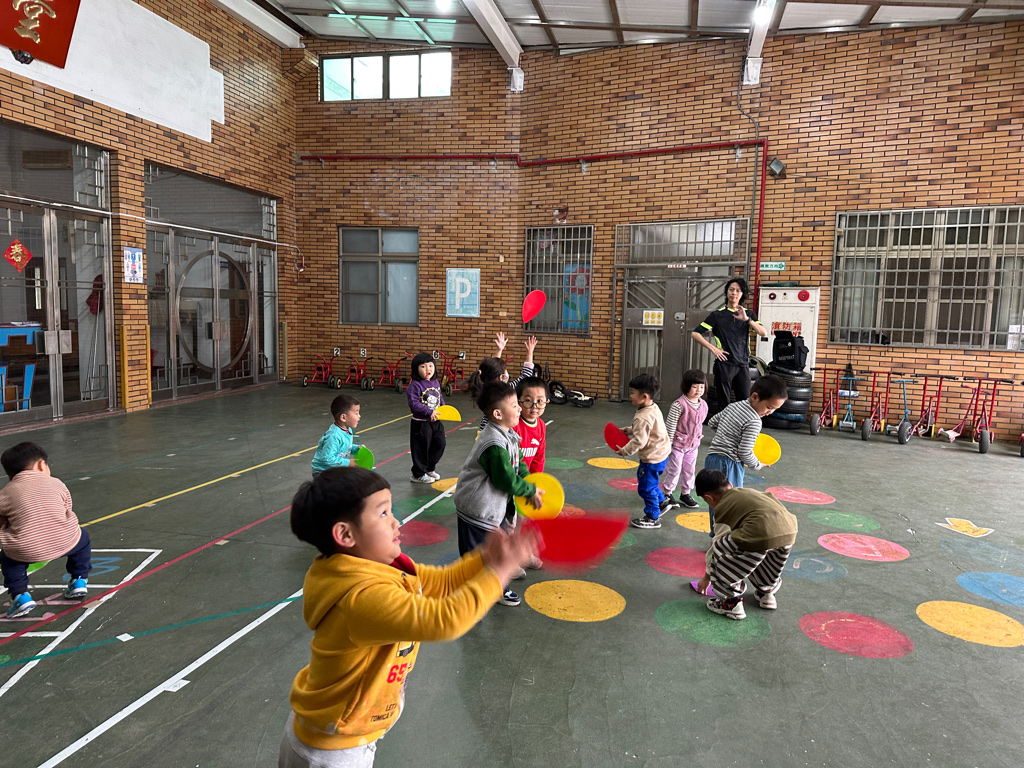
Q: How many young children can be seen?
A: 11